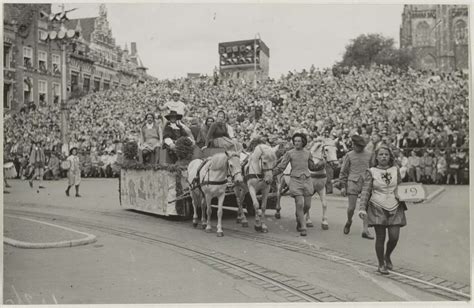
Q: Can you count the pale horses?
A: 3